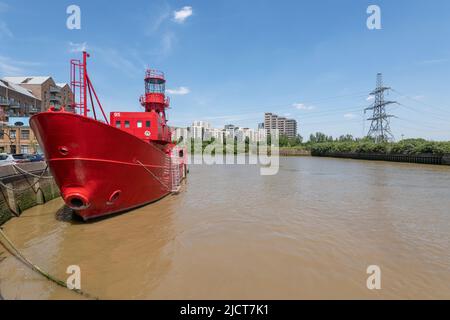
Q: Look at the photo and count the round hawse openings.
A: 3